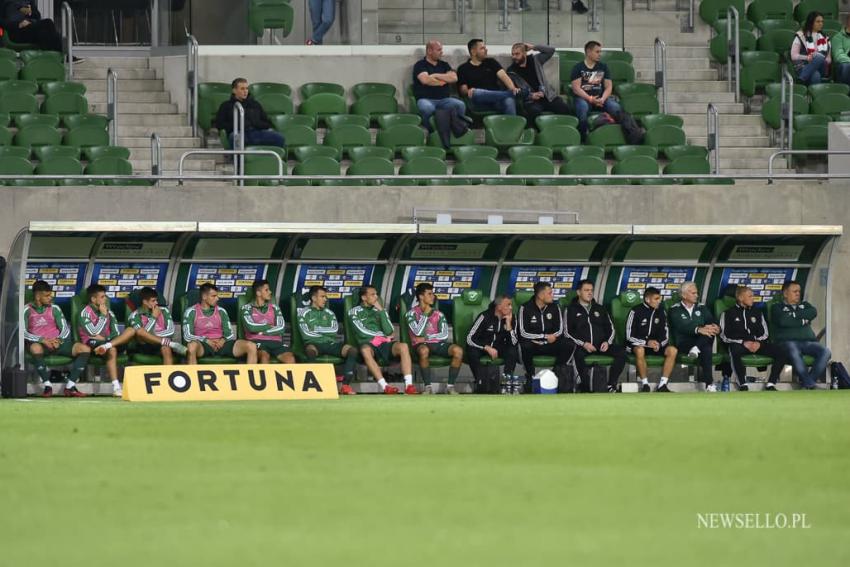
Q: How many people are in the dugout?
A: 15